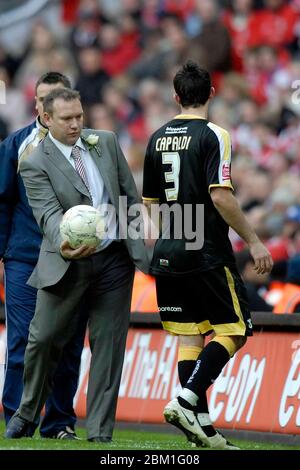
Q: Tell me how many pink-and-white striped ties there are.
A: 1